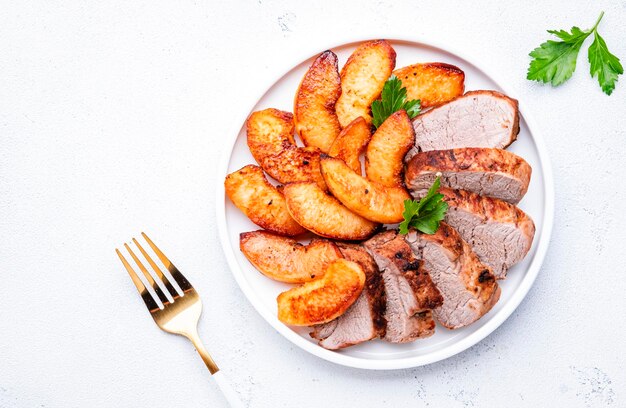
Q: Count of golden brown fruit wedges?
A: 11